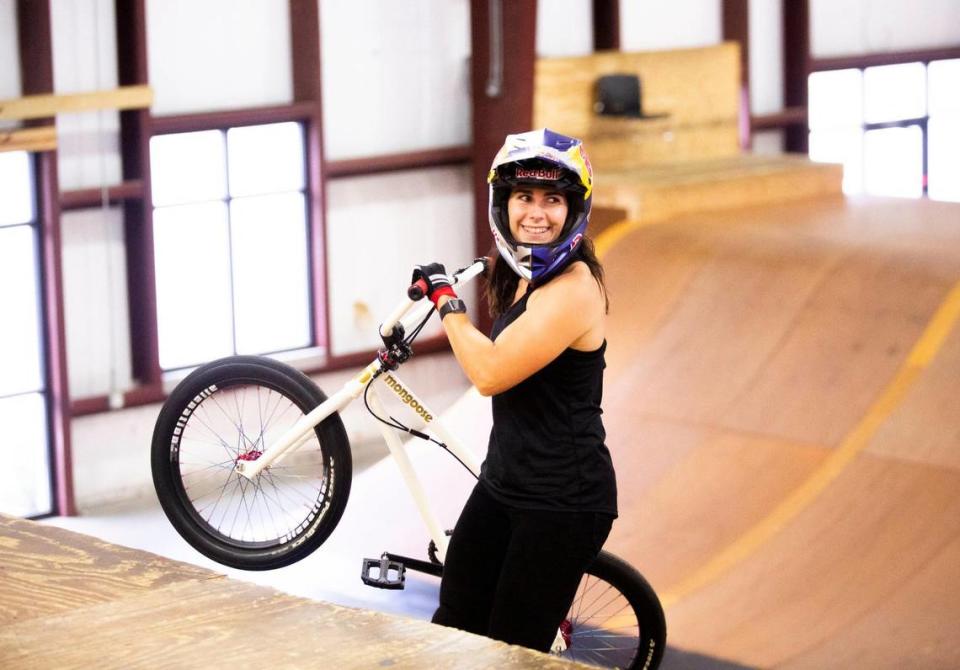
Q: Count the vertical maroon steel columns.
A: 7